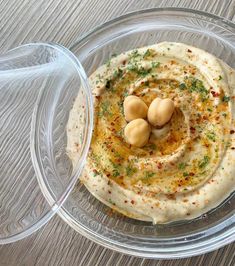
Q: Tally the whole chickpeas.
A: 3